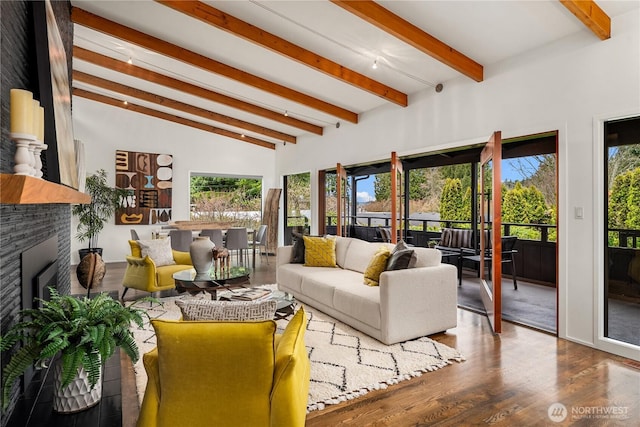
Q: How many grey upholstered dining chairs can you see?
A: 5